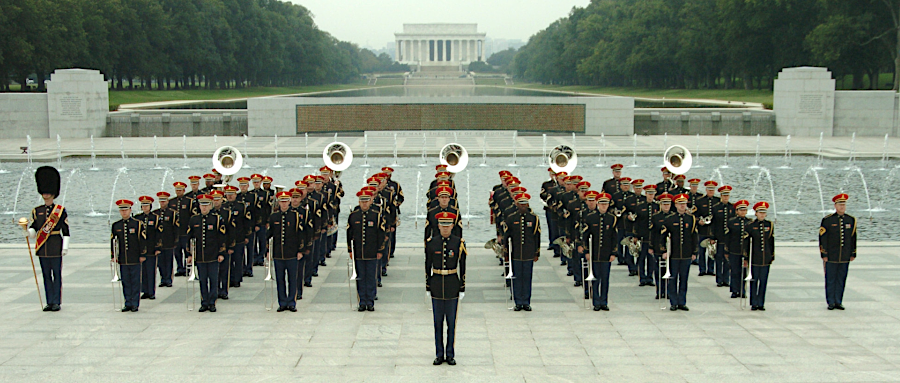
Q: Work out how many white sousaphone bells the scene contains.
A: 5